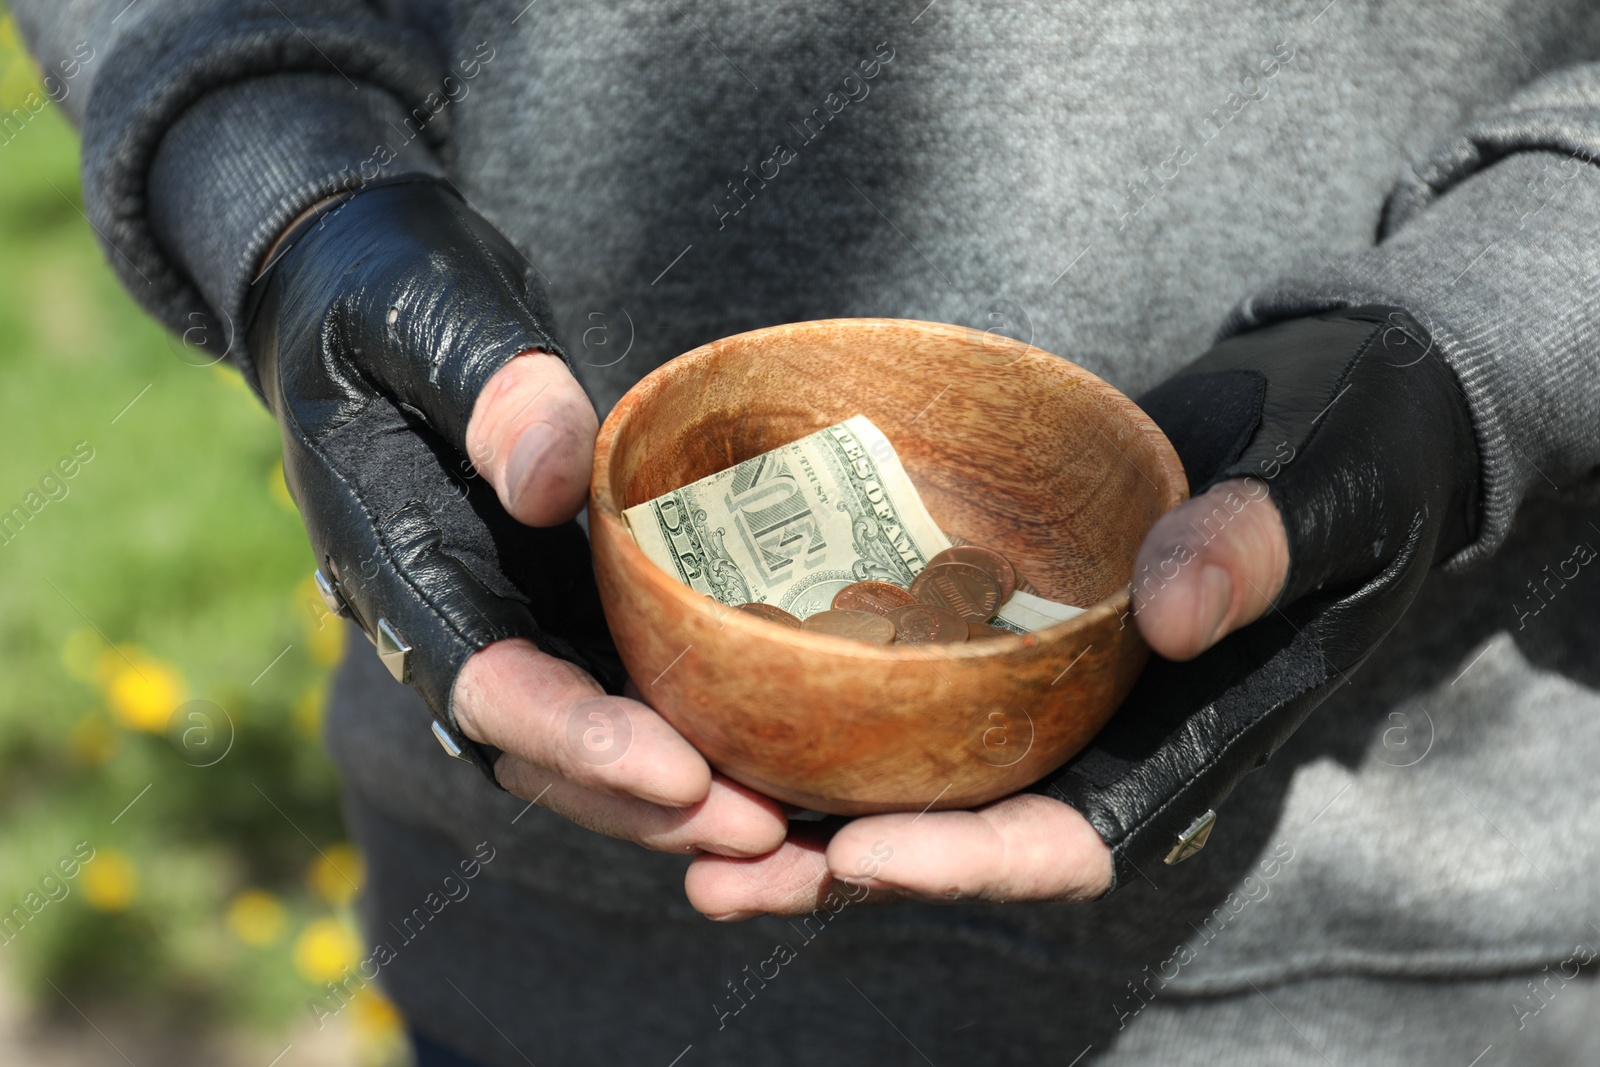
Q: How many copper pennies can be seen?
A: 7